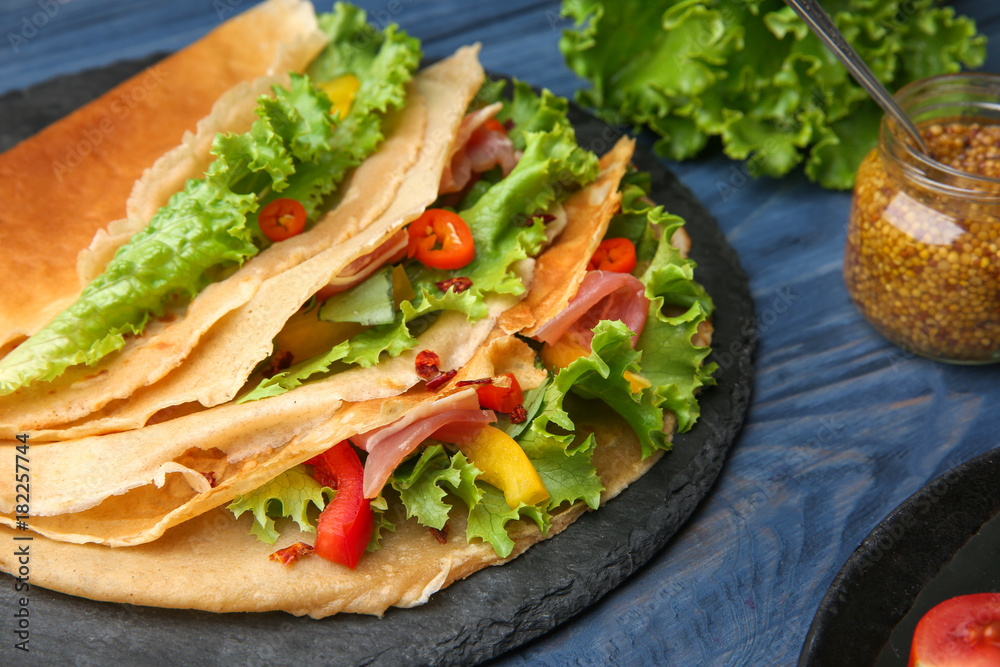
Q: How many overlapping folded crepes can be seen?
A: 3